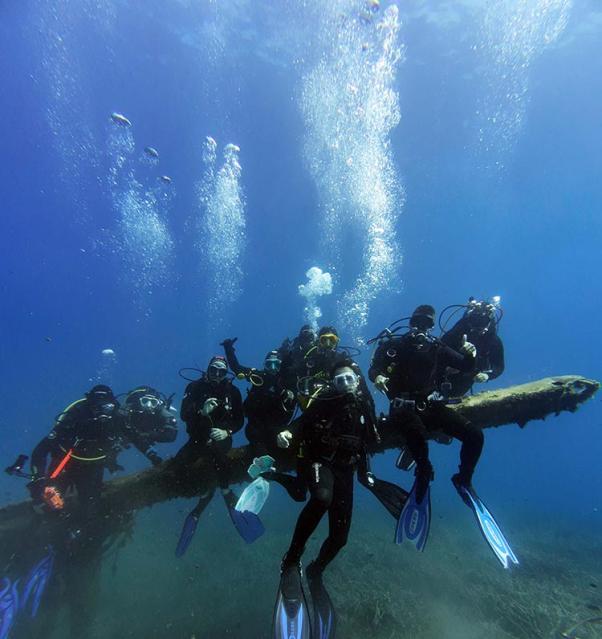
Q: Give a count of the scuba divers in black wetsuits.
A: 9